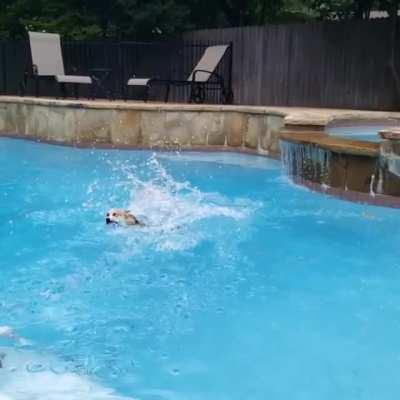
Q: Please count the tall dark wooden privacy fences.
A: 1